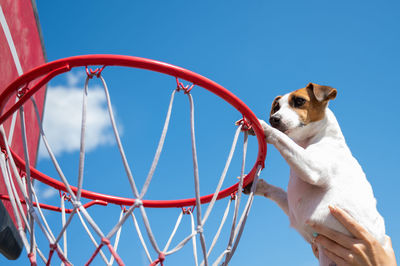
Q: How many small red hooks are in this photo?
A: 11